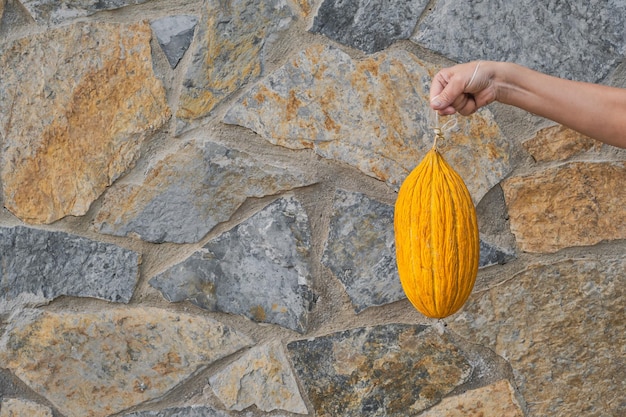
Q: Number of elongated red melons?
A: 0